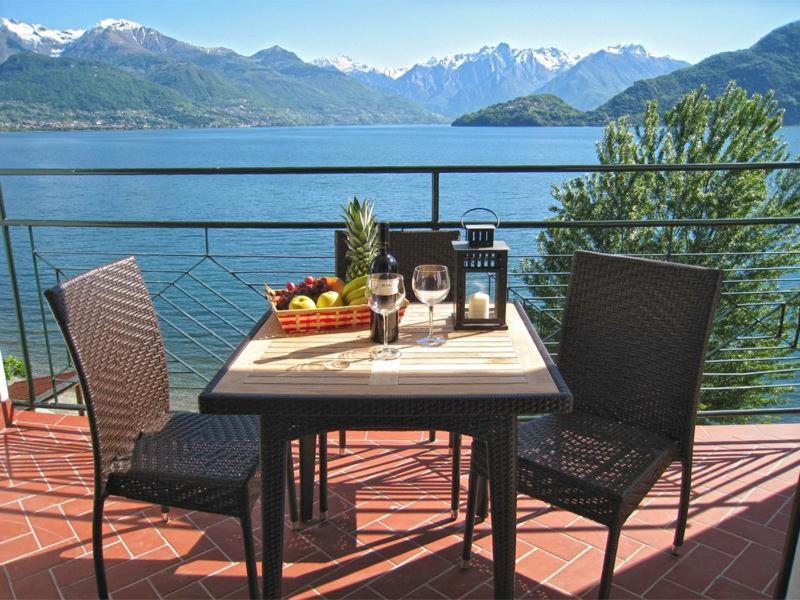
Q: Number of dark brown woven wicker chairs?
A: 3